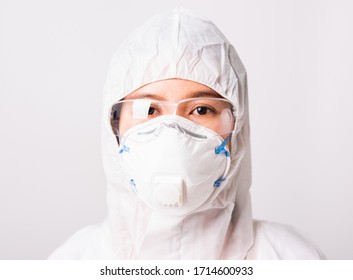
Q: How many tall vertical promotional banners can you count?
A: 0